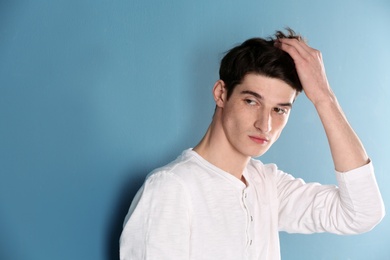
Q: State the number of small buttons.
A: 3